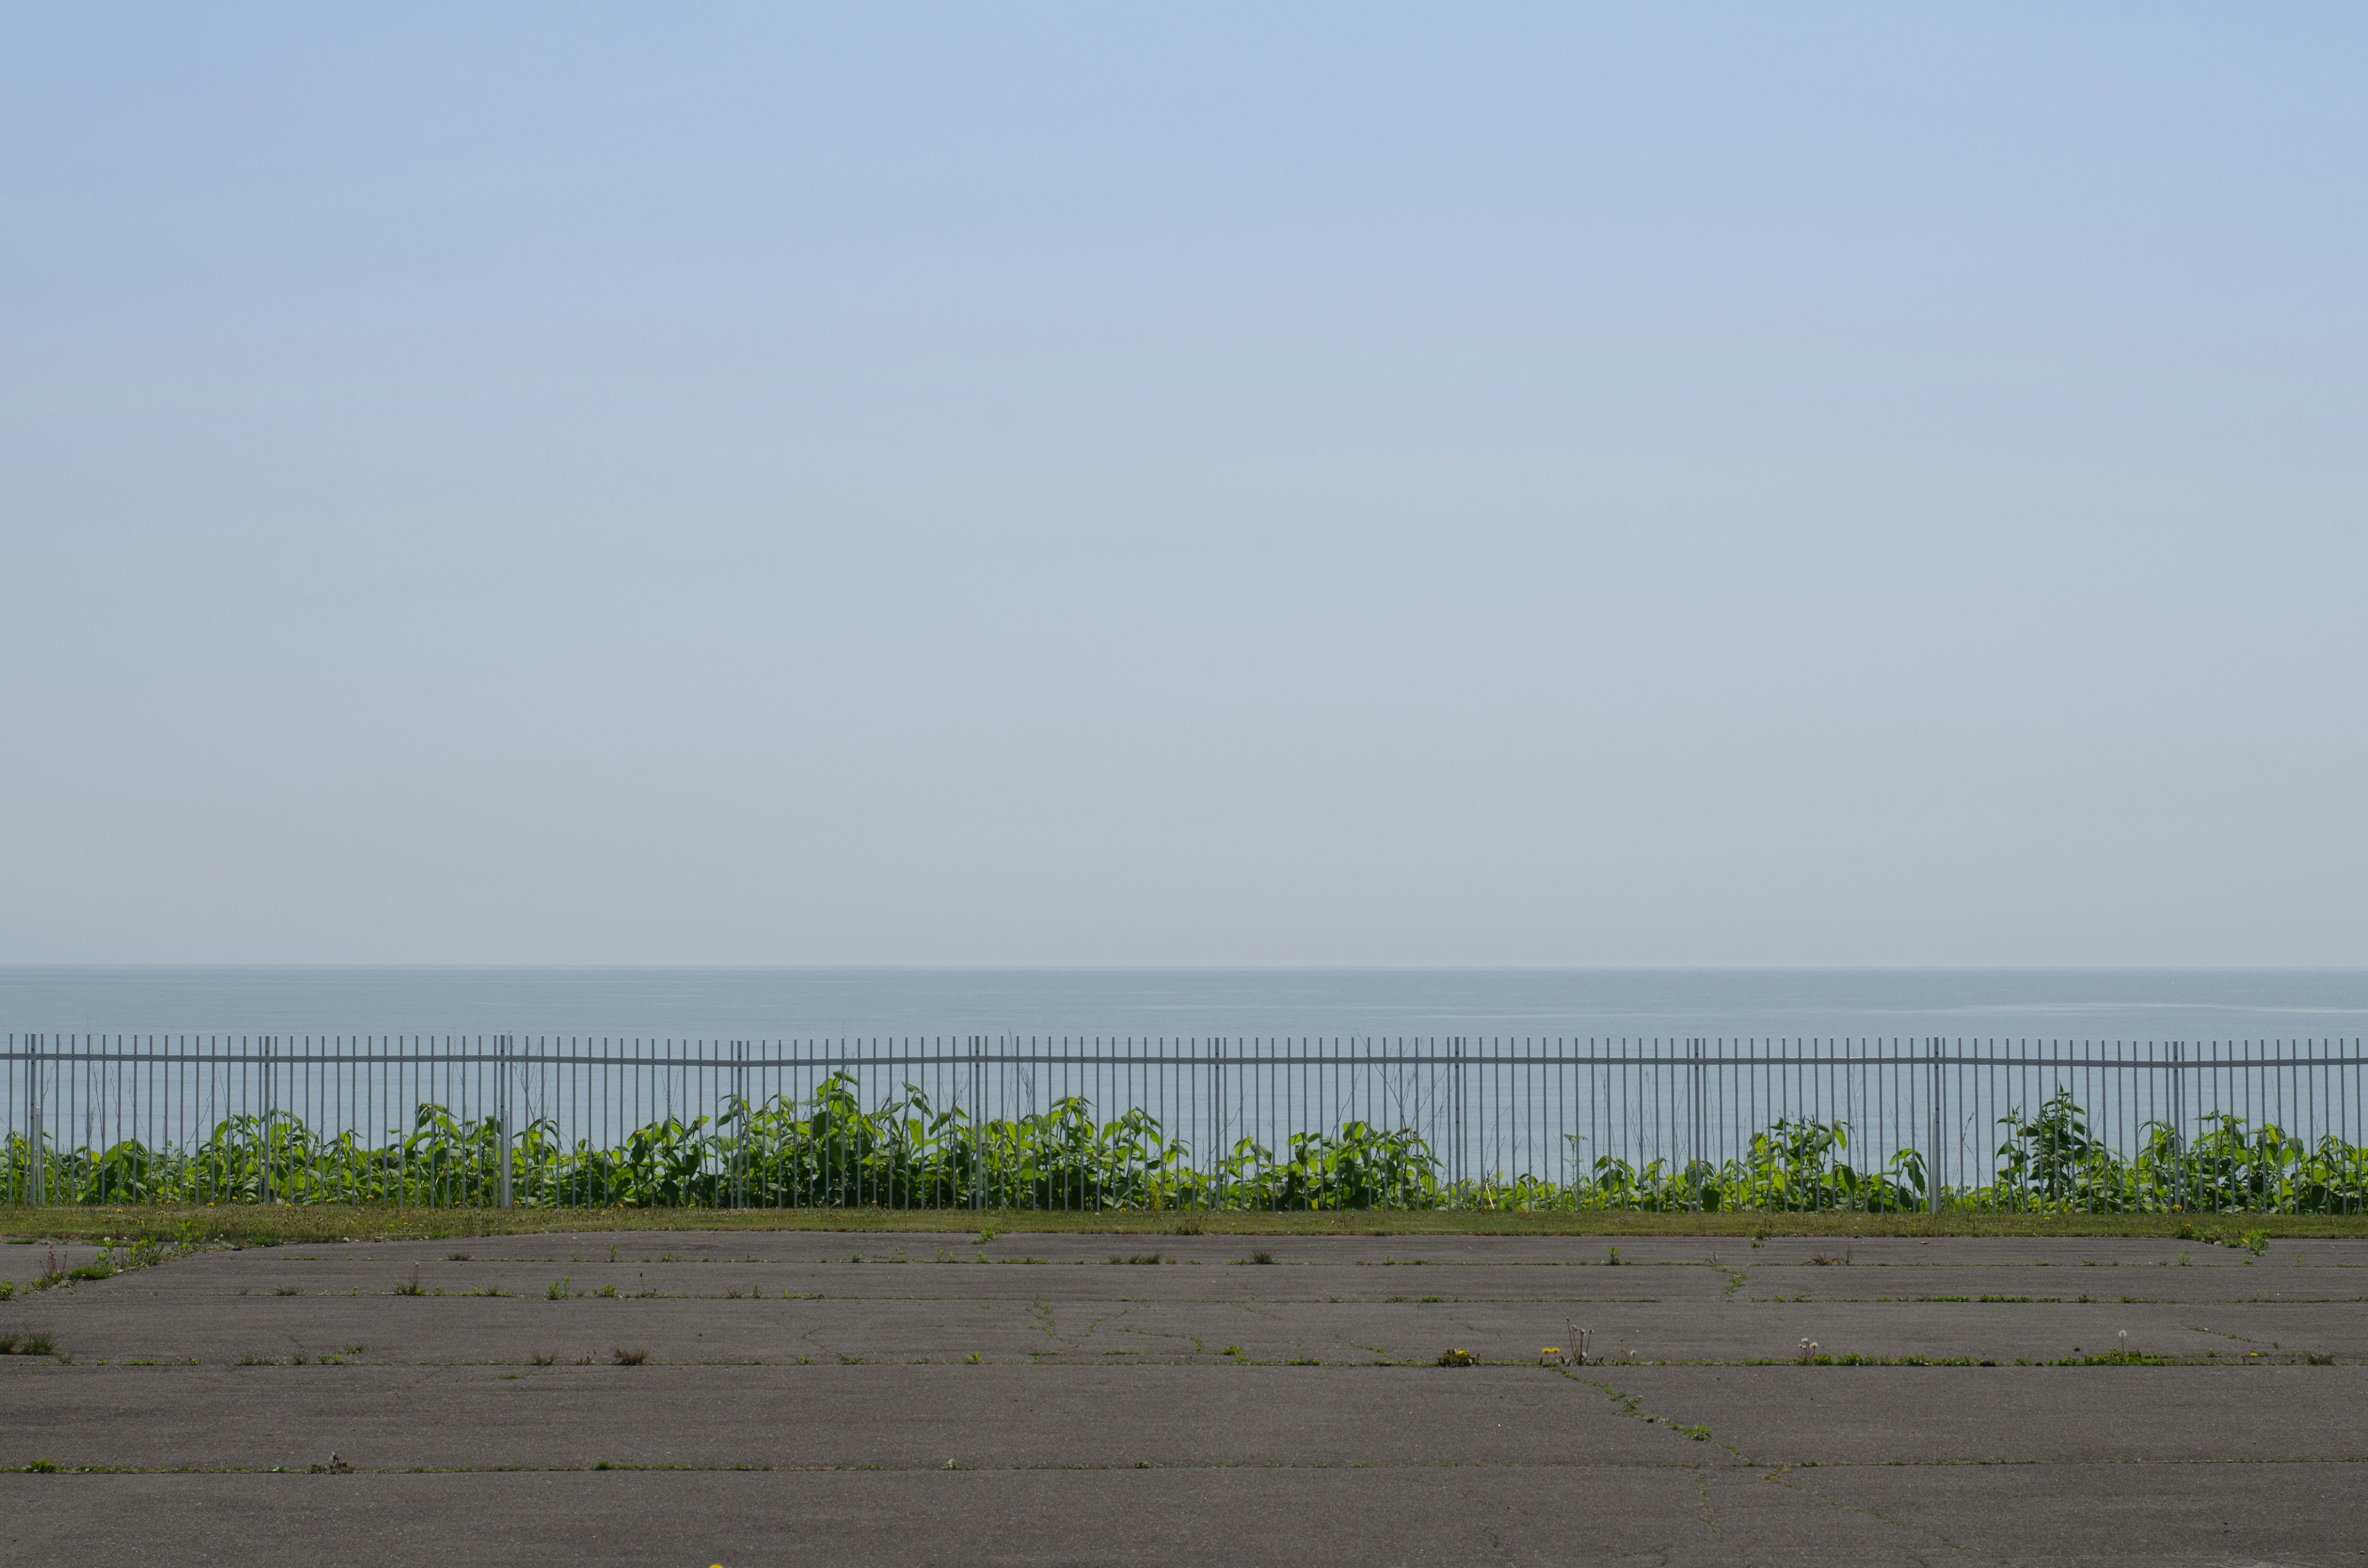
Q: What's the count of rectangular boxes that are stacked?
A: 0